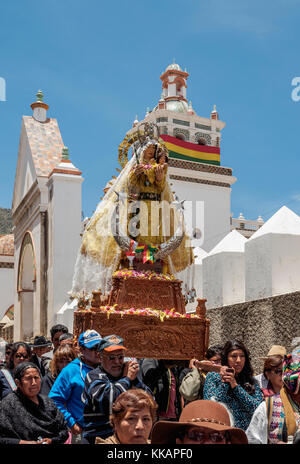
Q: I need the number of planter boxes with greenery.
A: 0